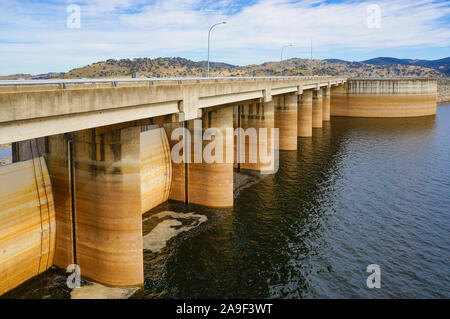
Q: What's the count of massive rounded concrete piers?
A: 7